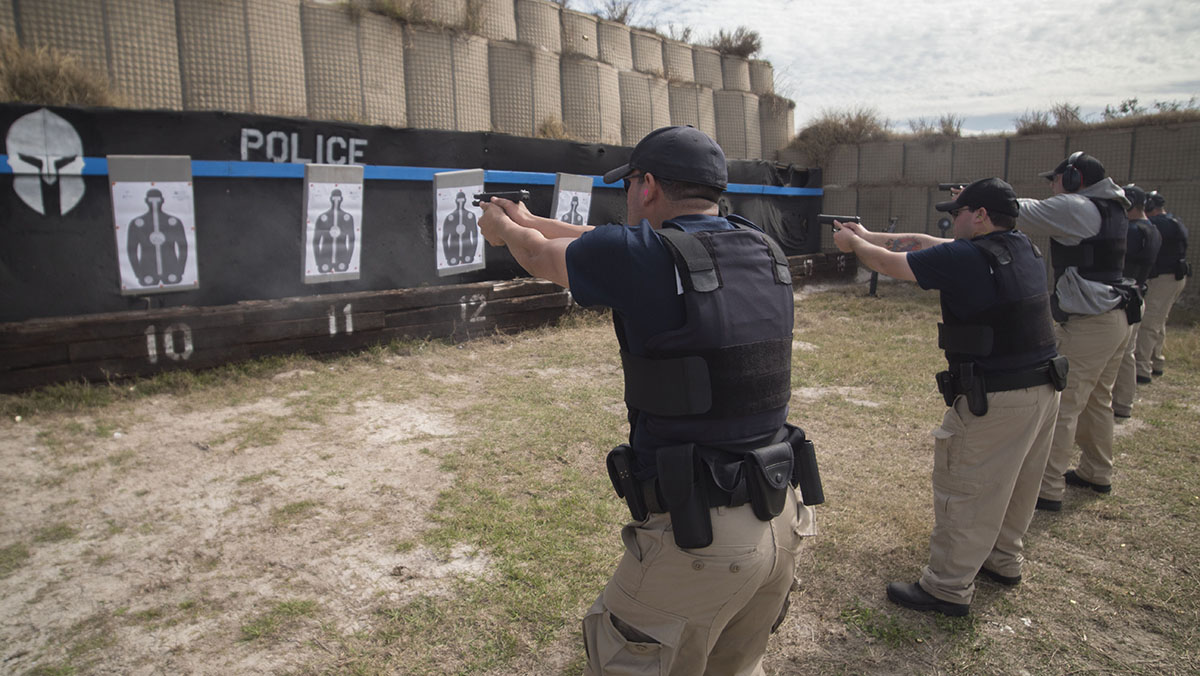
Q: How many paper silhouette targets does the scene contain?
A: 4